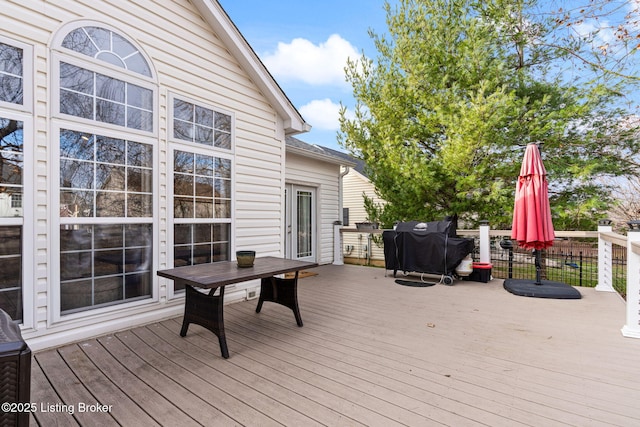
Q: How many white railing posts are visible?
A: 4